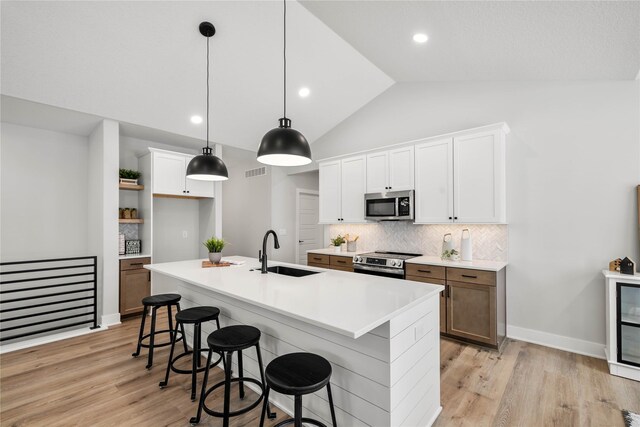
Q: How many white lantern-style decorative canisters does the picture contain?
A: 2